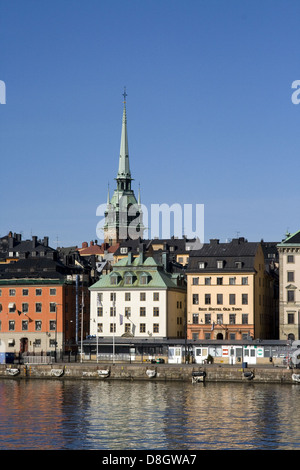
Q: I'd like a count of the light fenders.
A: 5